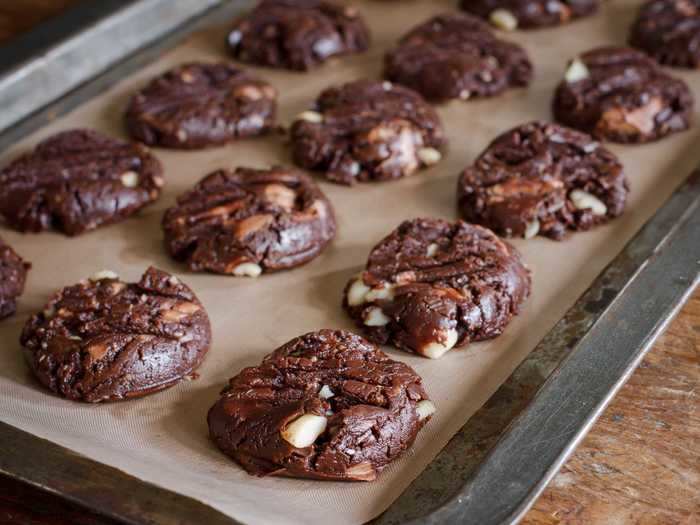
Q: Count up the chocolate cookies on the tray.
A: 14